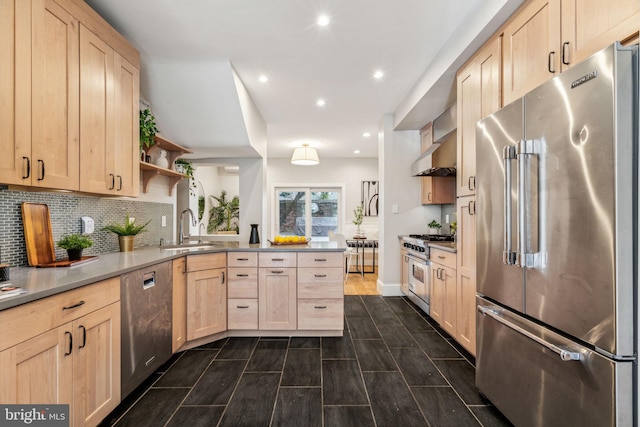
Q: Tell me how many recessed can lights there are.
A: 6